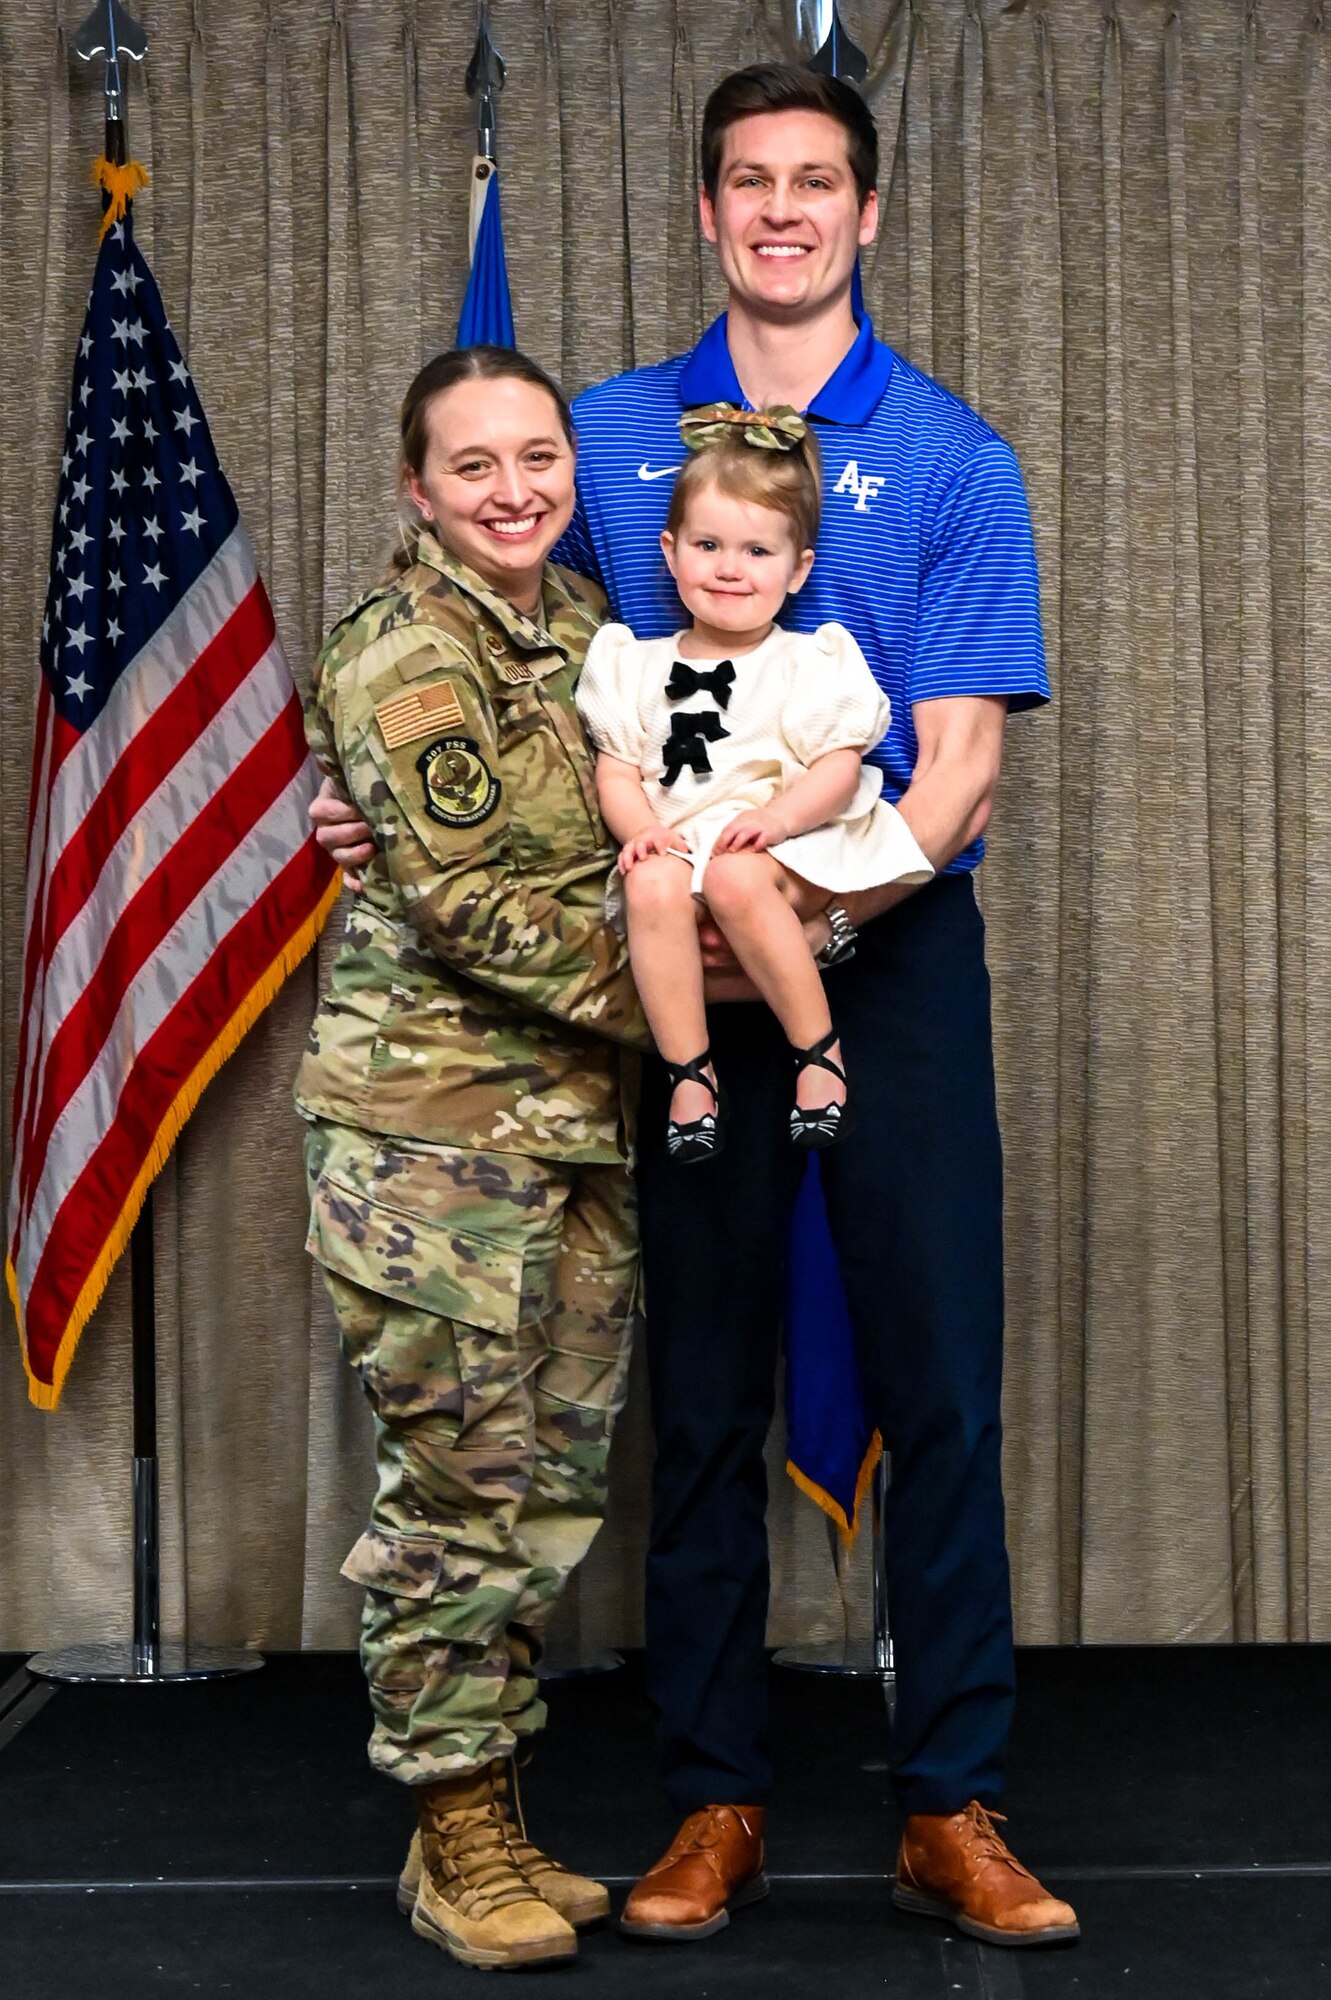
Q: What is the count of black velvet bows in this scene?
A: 3